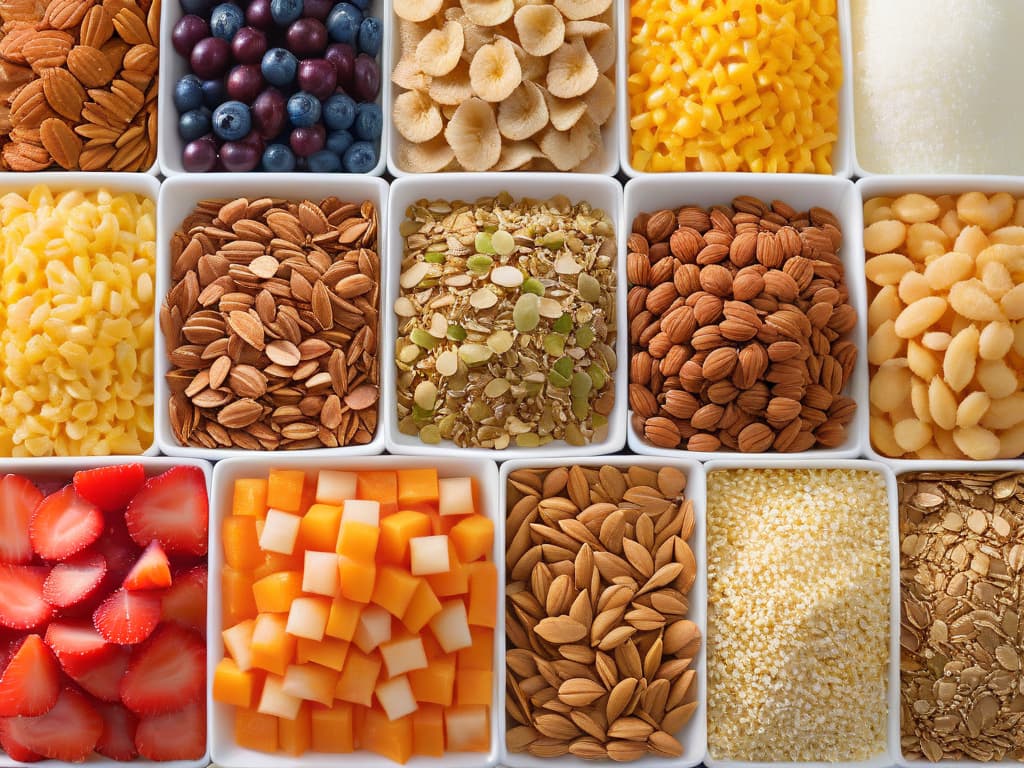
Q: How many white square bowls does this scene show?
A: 15